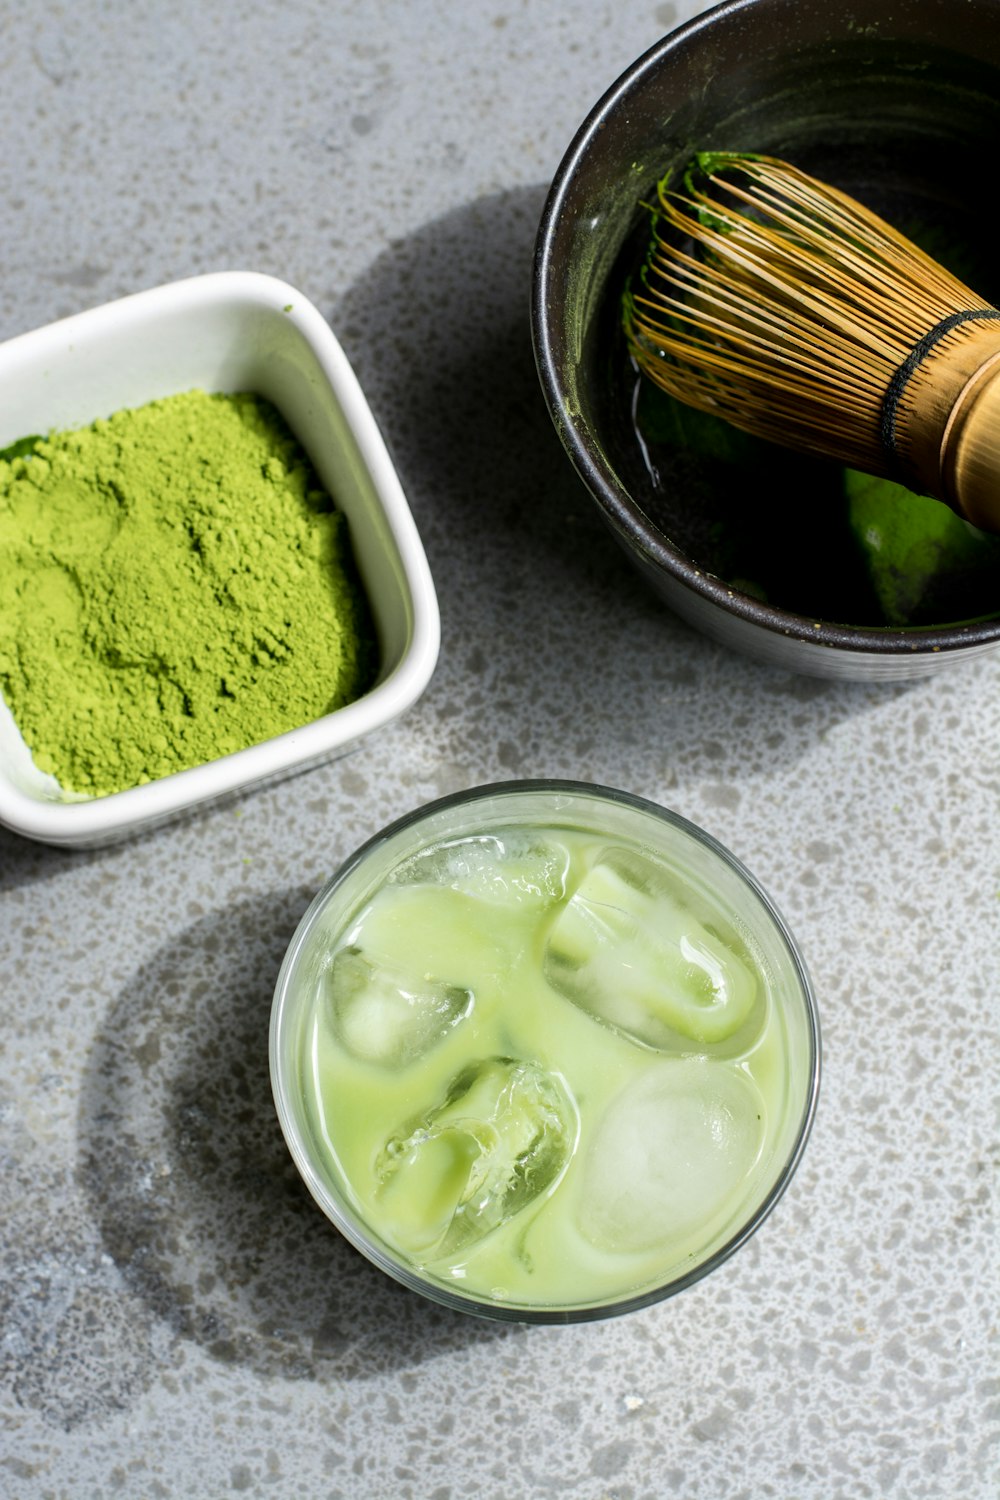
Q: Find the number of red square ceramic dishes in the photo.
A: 0